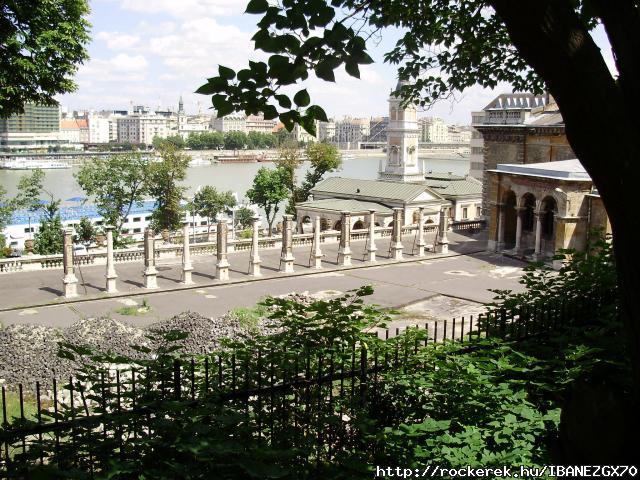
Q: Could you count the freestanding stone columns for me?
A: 13